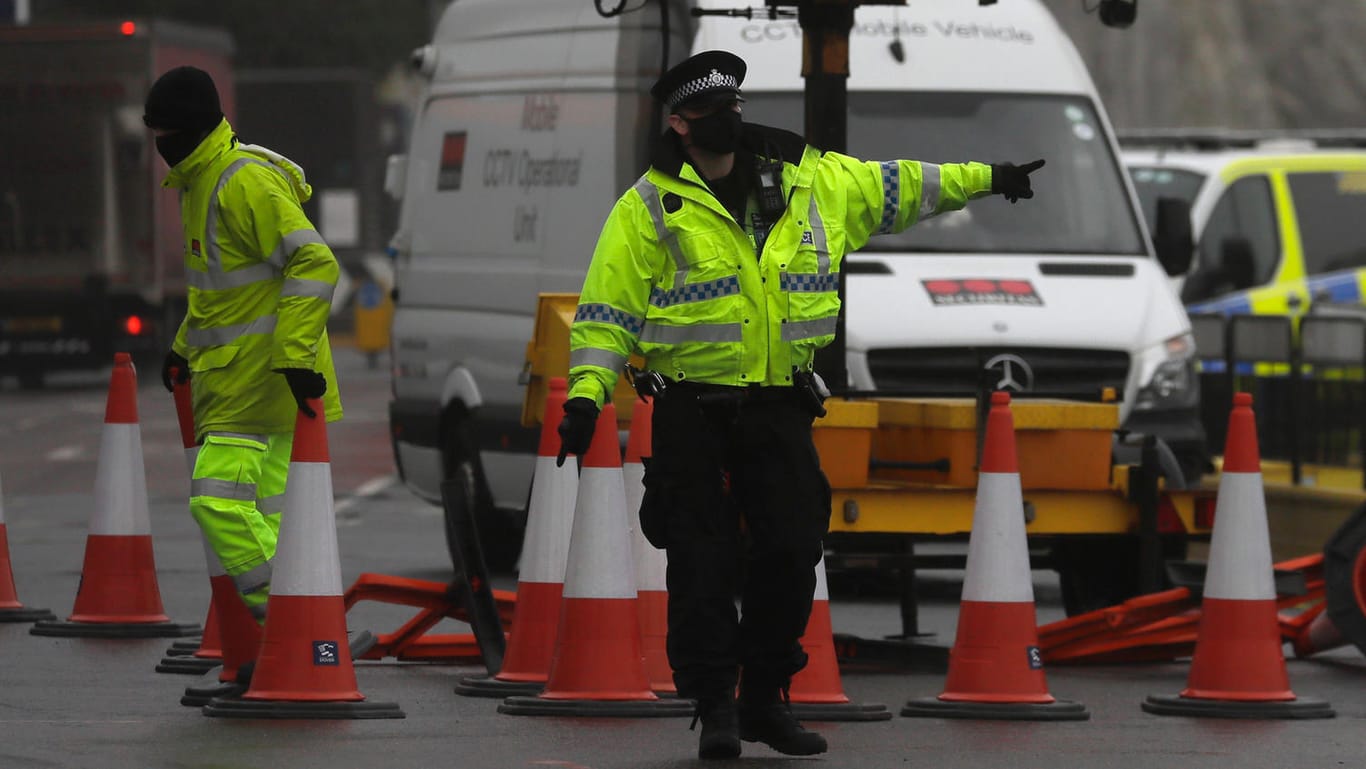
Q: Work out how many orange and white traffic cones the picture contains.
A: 11